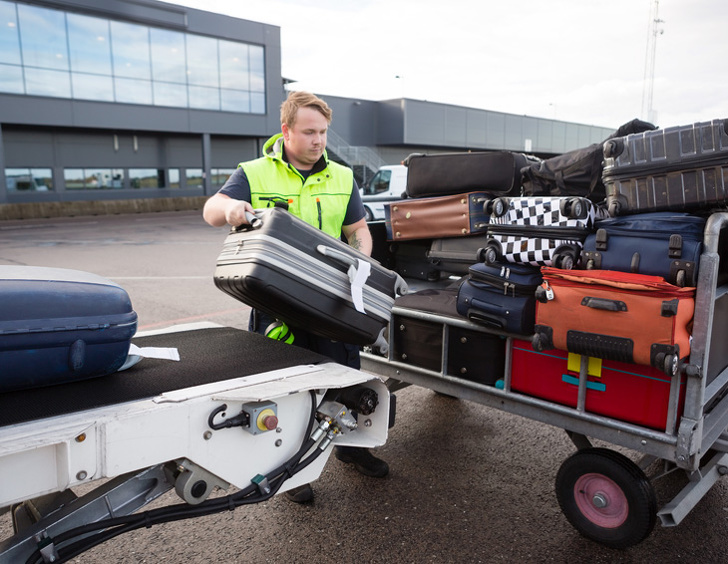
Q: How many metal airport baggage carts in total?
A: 1